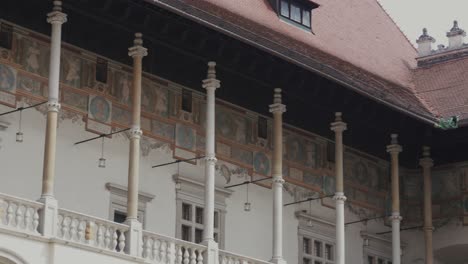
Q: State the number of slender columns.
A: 7